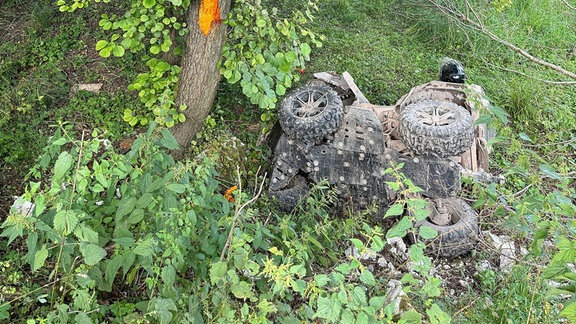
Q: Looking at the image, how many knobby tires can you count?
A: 4